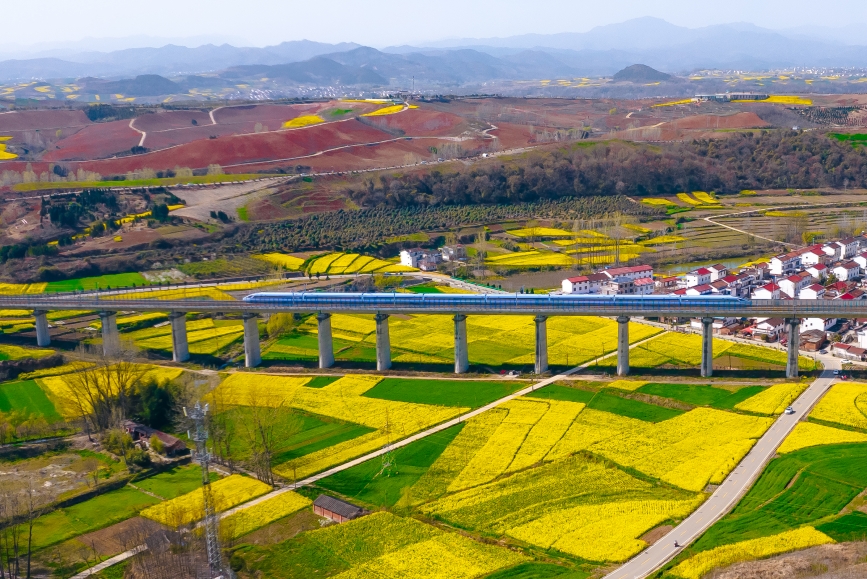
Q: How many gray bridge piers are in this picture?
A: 11